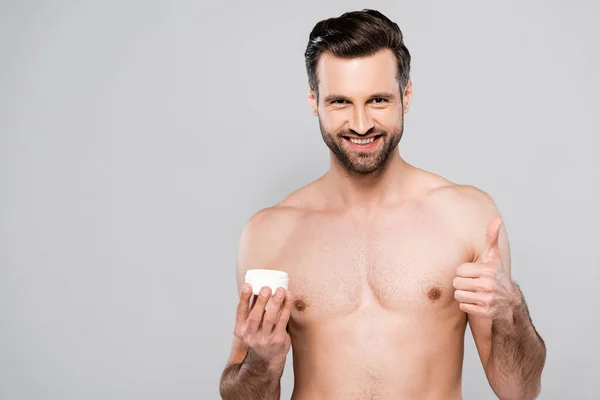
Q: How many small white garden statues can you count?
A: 0